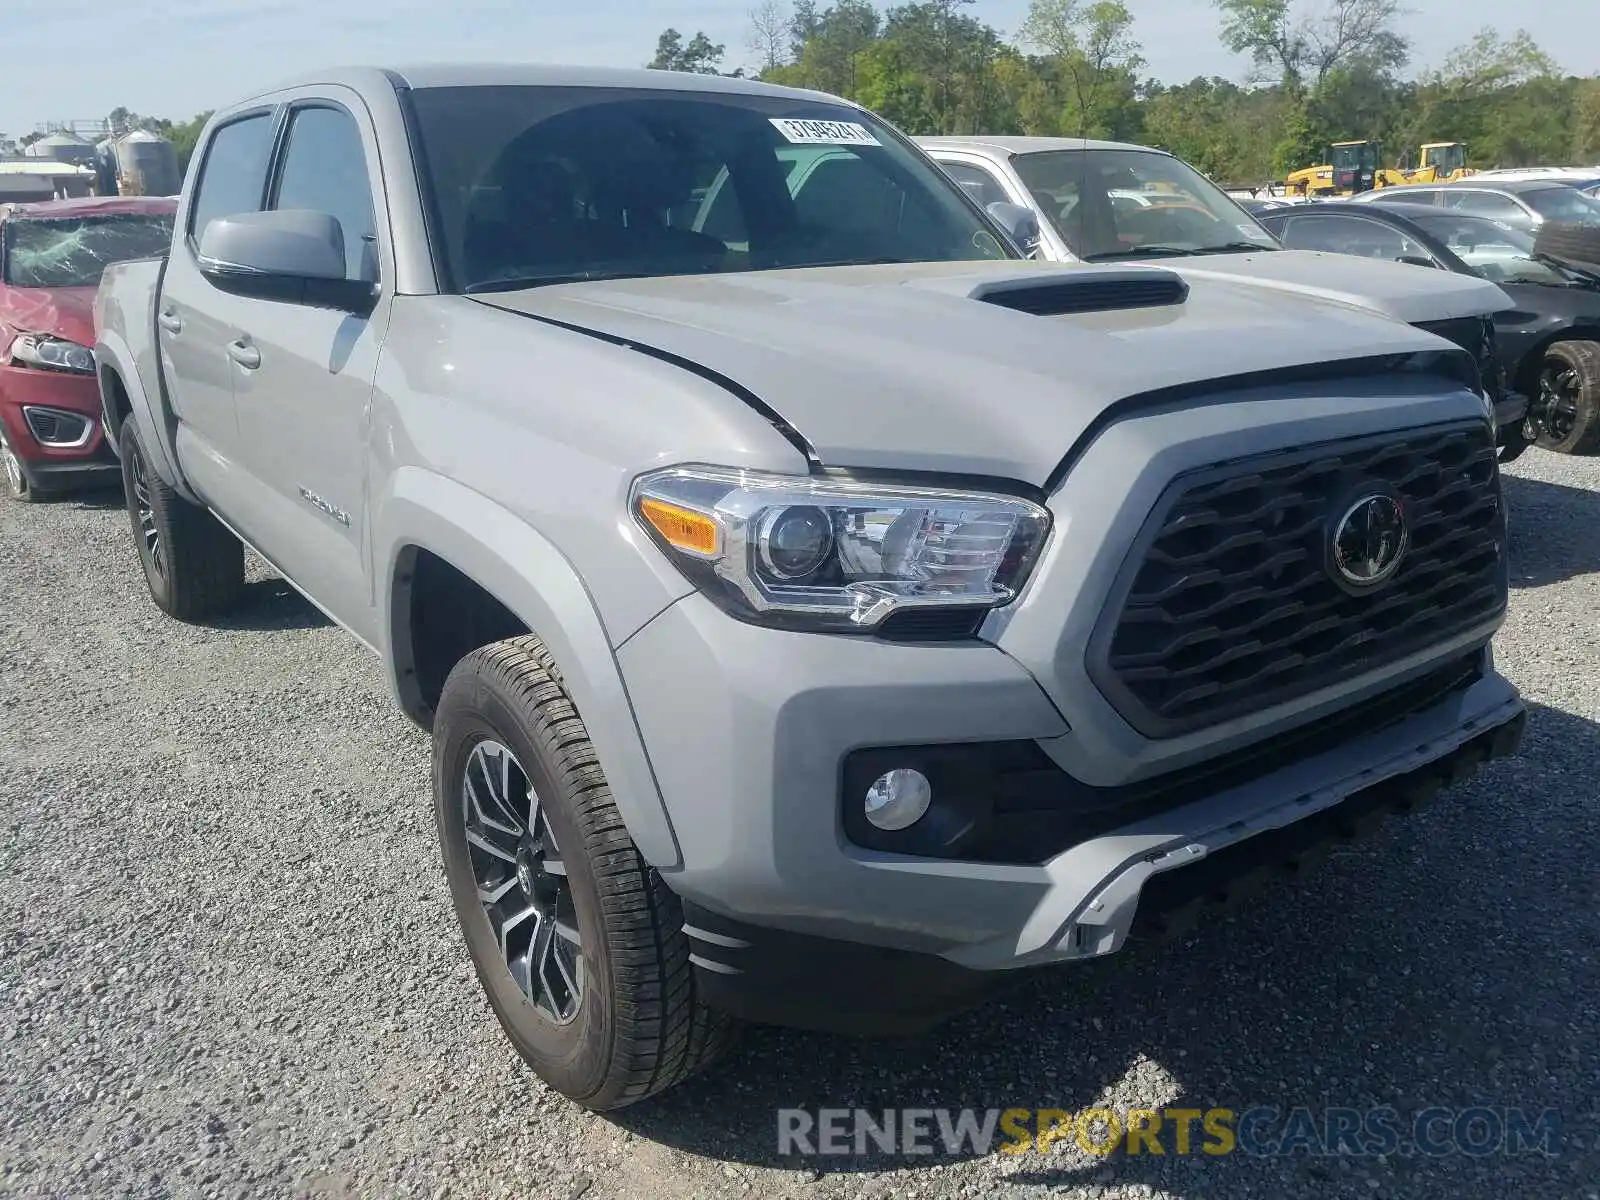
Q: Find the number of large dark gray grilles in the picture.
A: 1